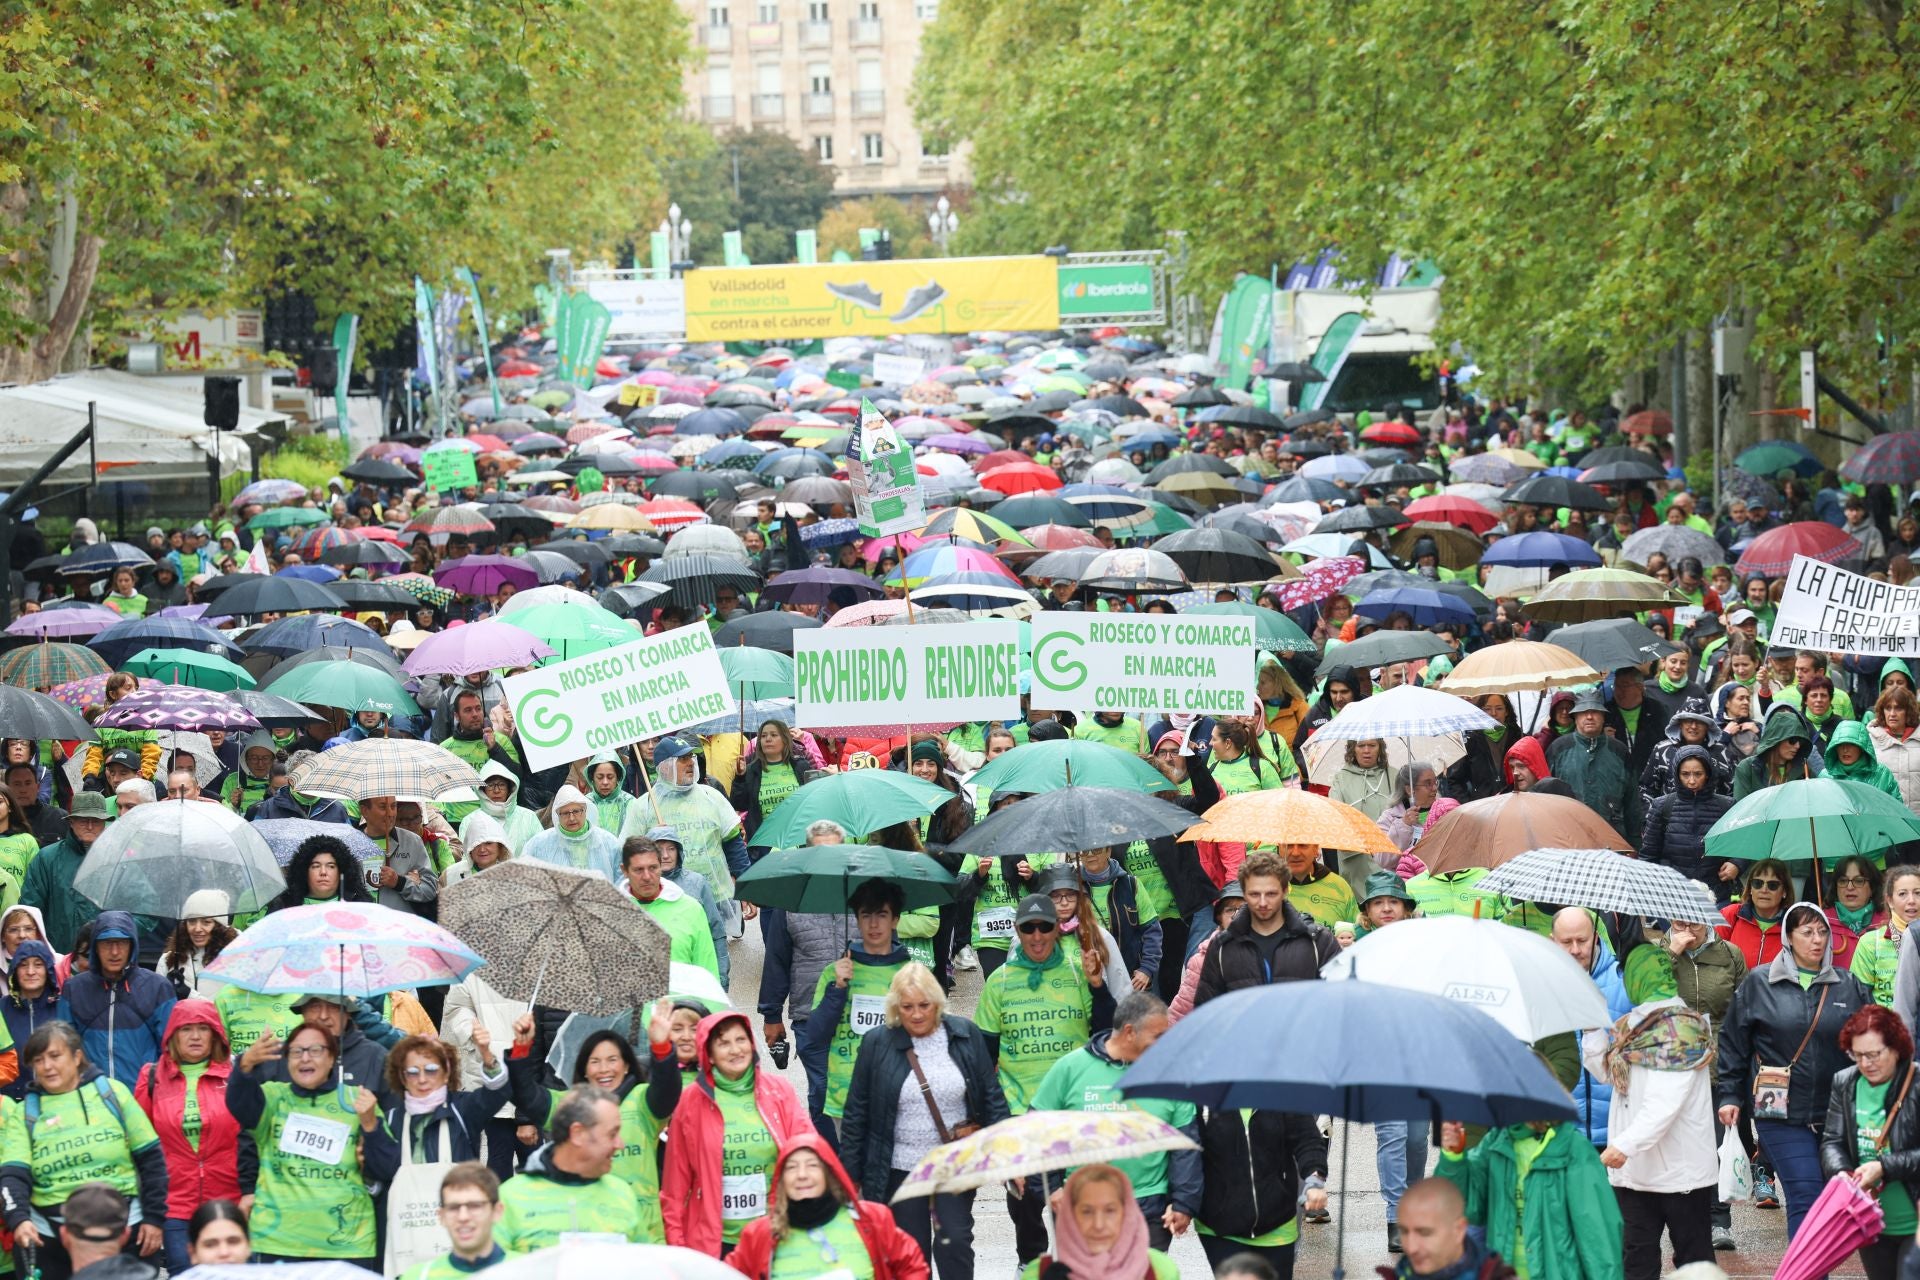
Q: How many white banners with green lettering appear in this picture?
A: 3